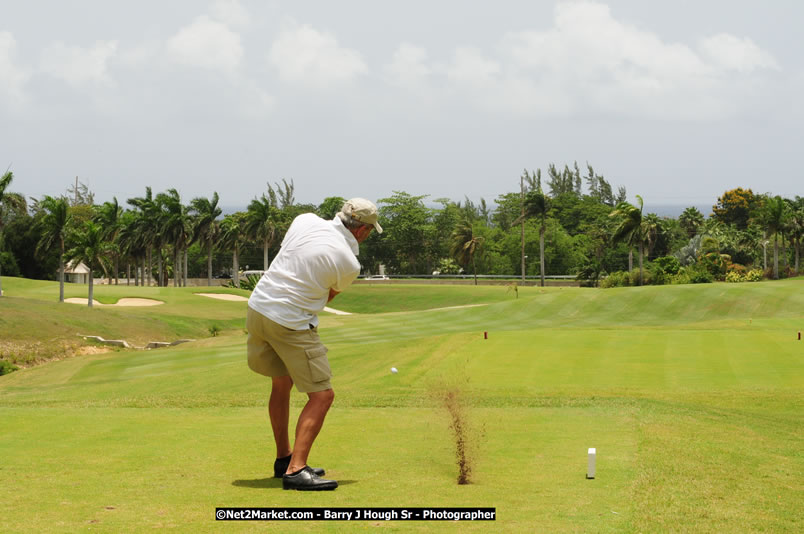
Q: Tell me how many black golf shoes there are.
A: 2